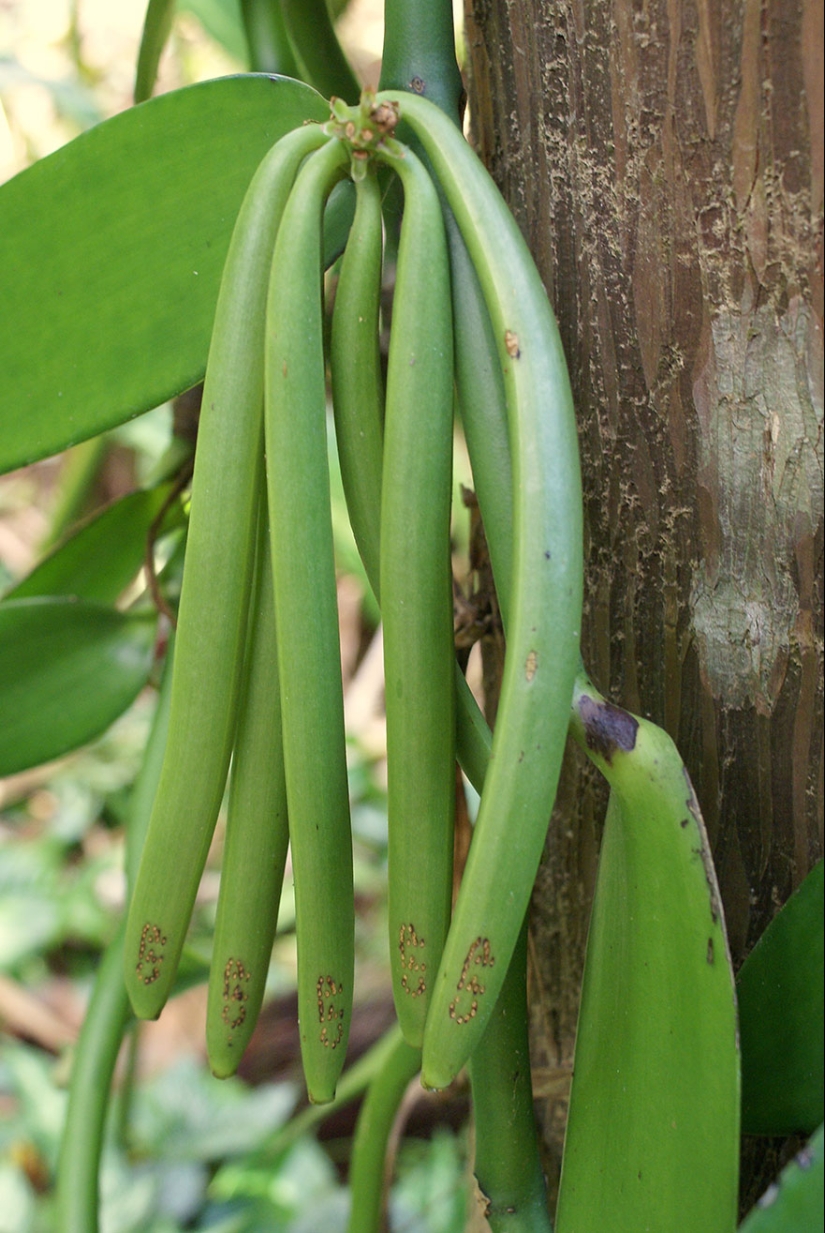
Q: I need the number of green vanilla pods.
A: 6